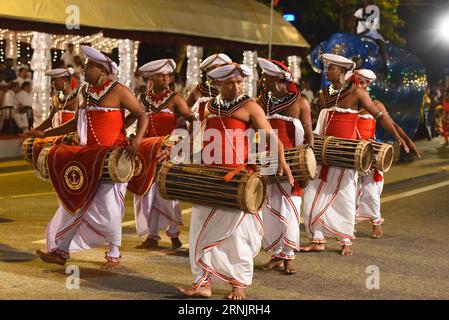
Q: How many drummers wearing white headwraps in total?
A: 8